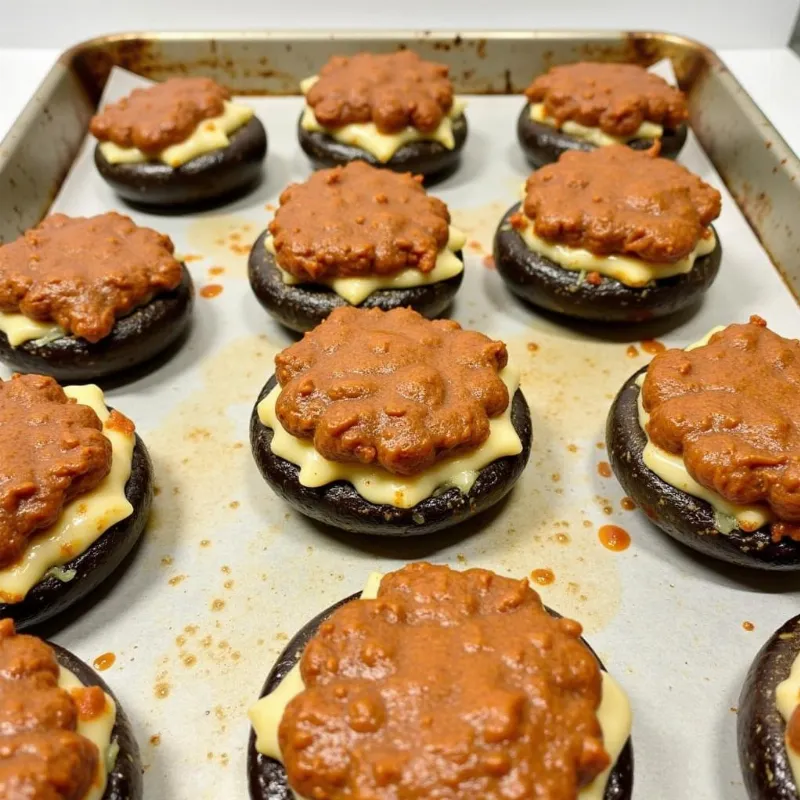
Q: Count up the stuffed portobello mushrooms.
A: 12